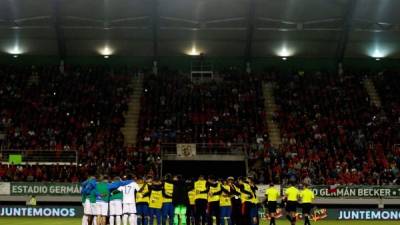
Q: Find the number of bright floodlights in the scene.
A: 5